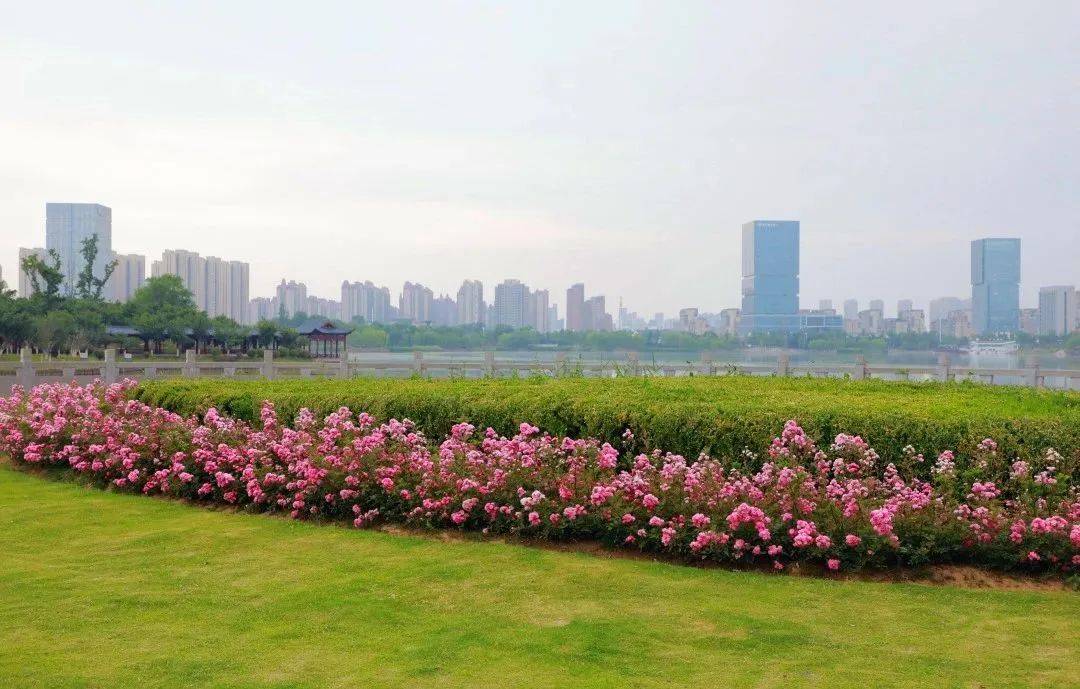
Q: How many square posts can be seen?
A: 14